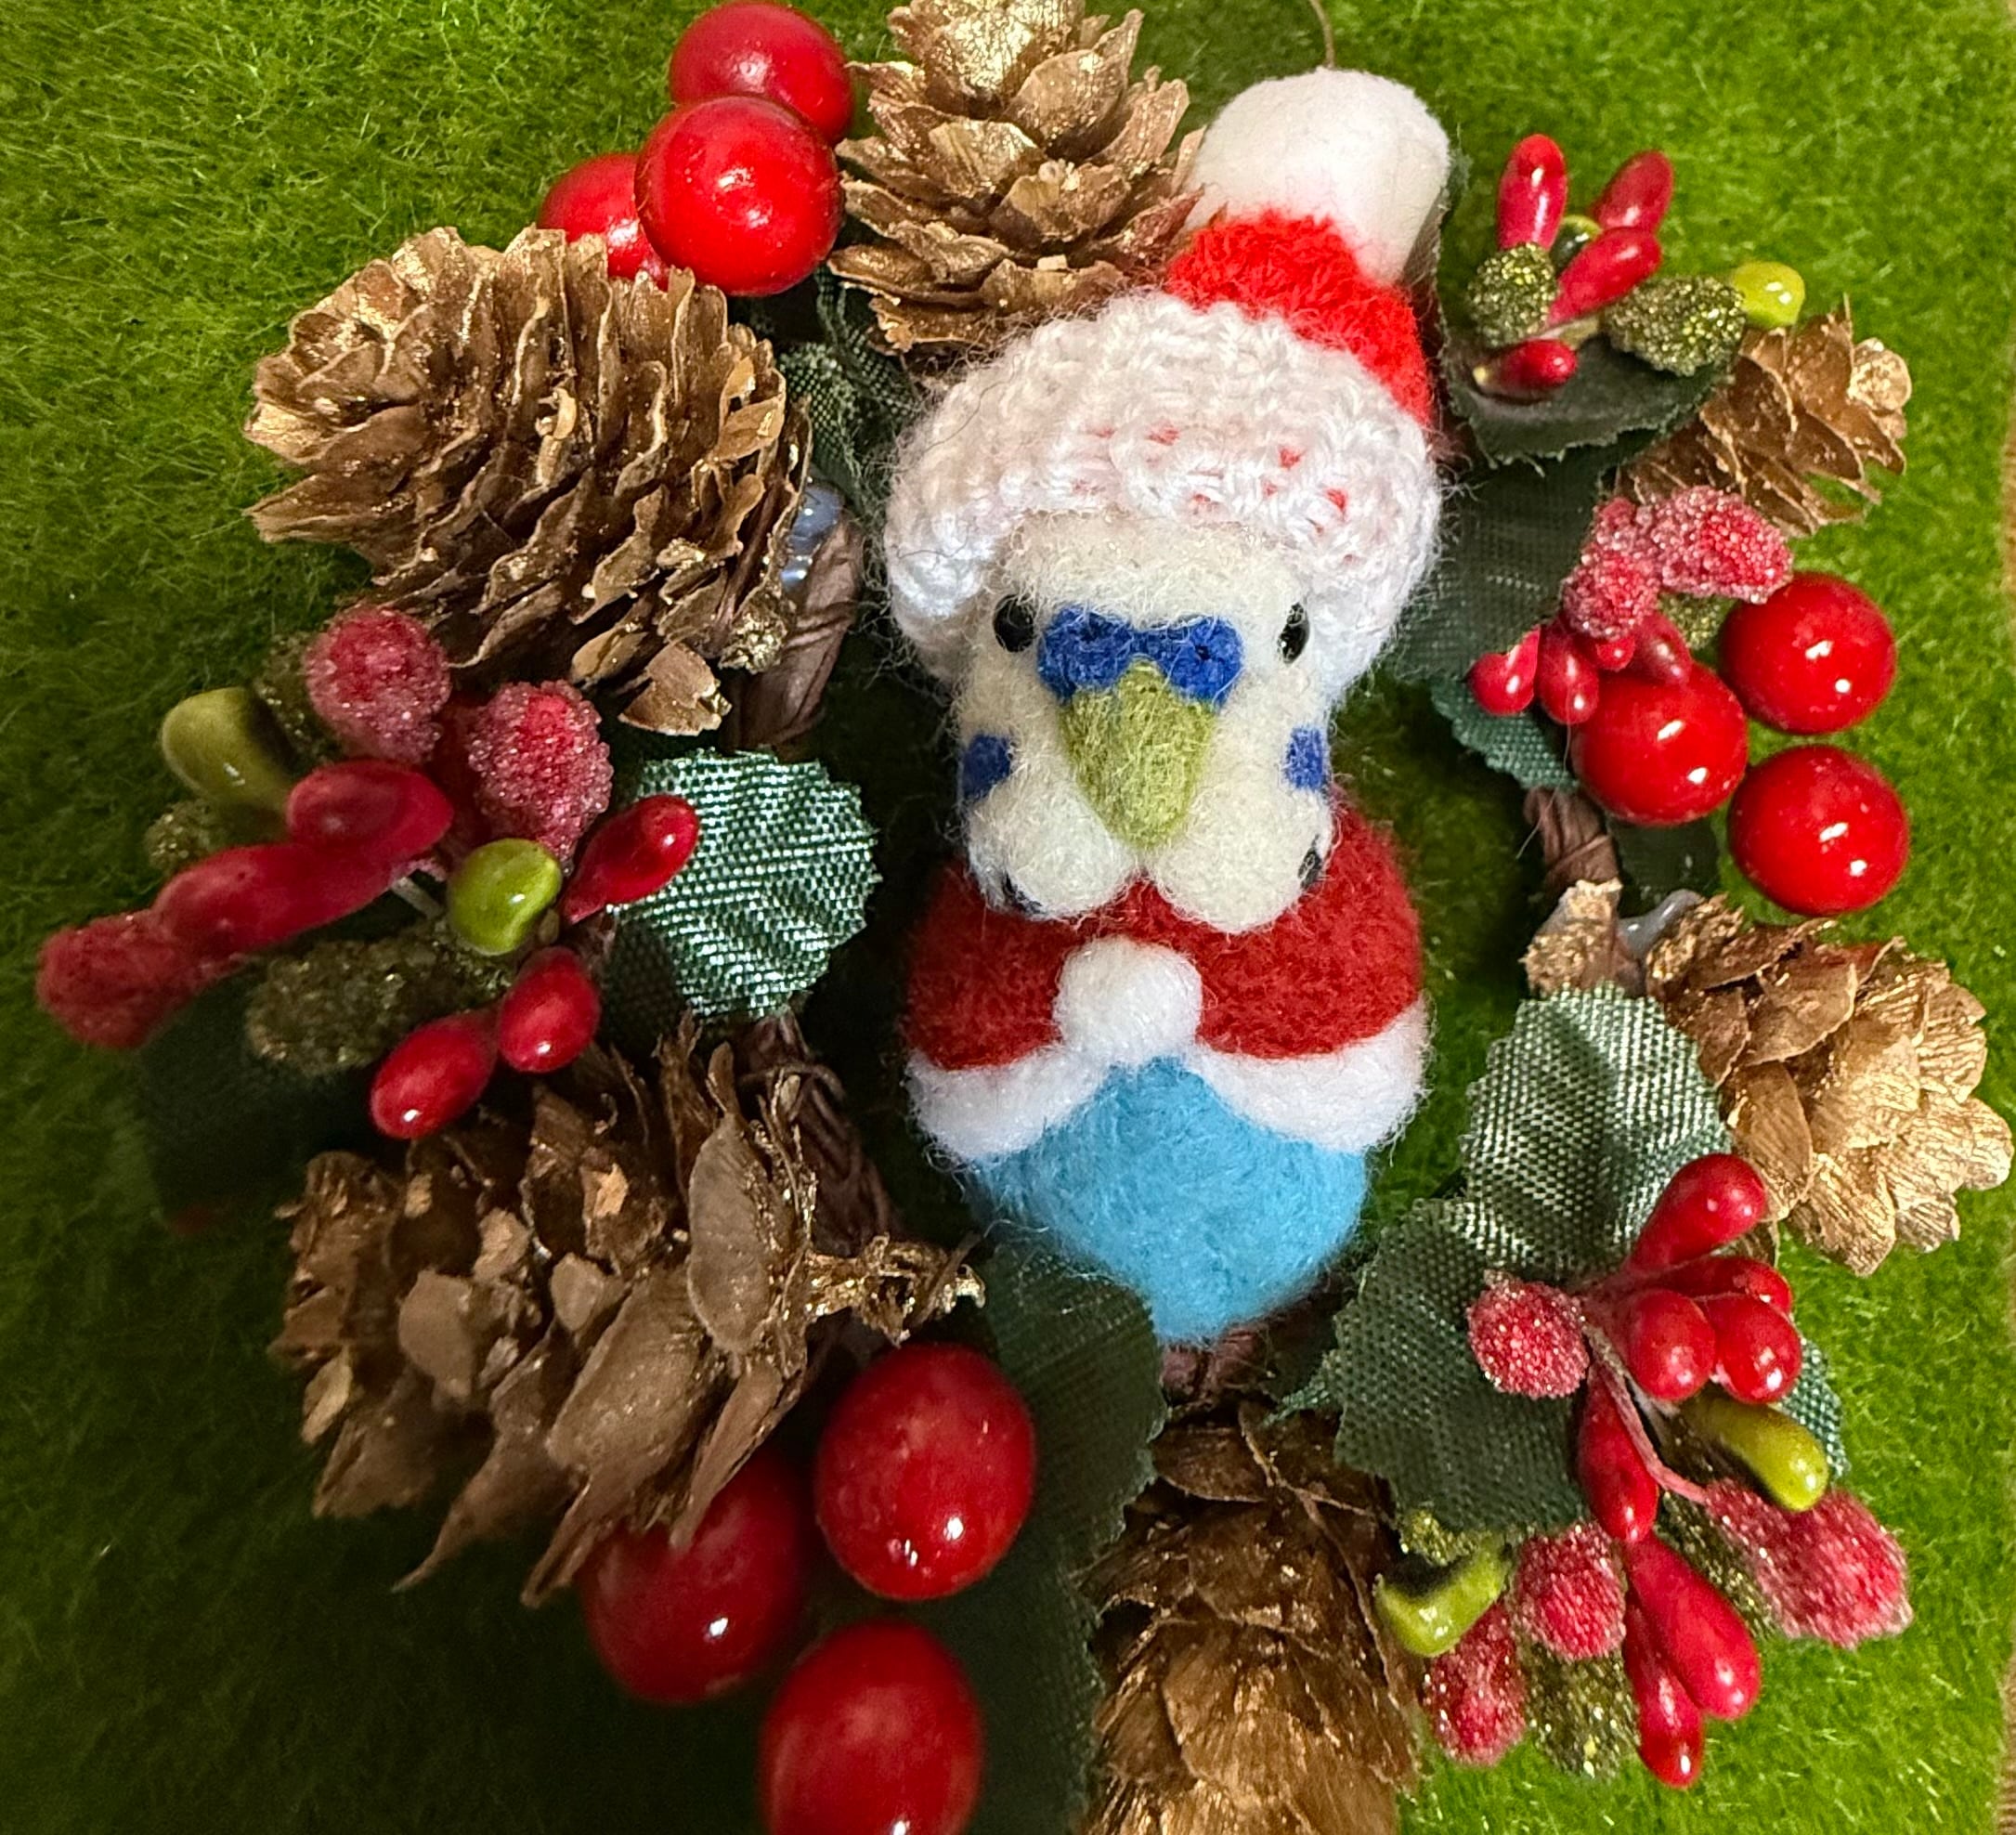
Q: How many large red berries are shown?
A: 9